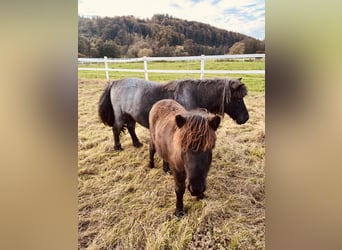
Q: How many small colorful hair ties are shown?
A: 0